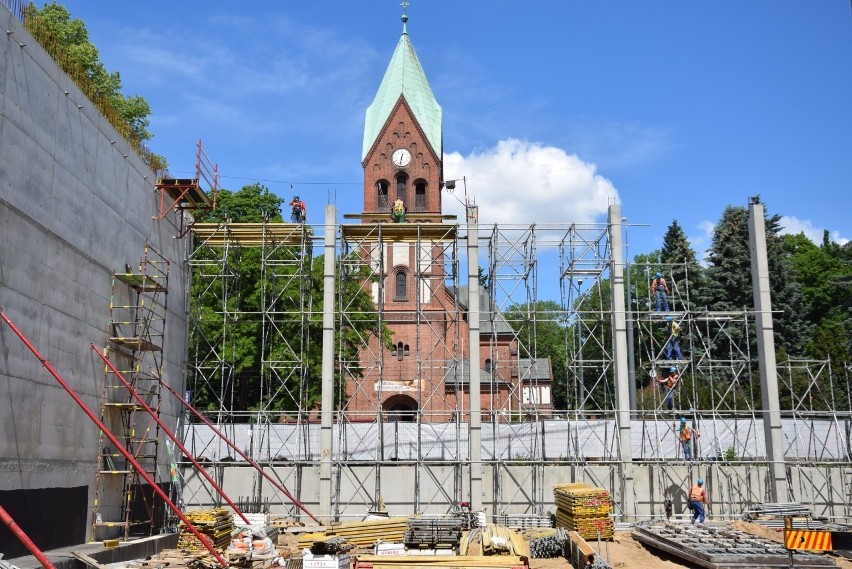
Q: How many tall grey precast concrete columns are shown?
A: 4